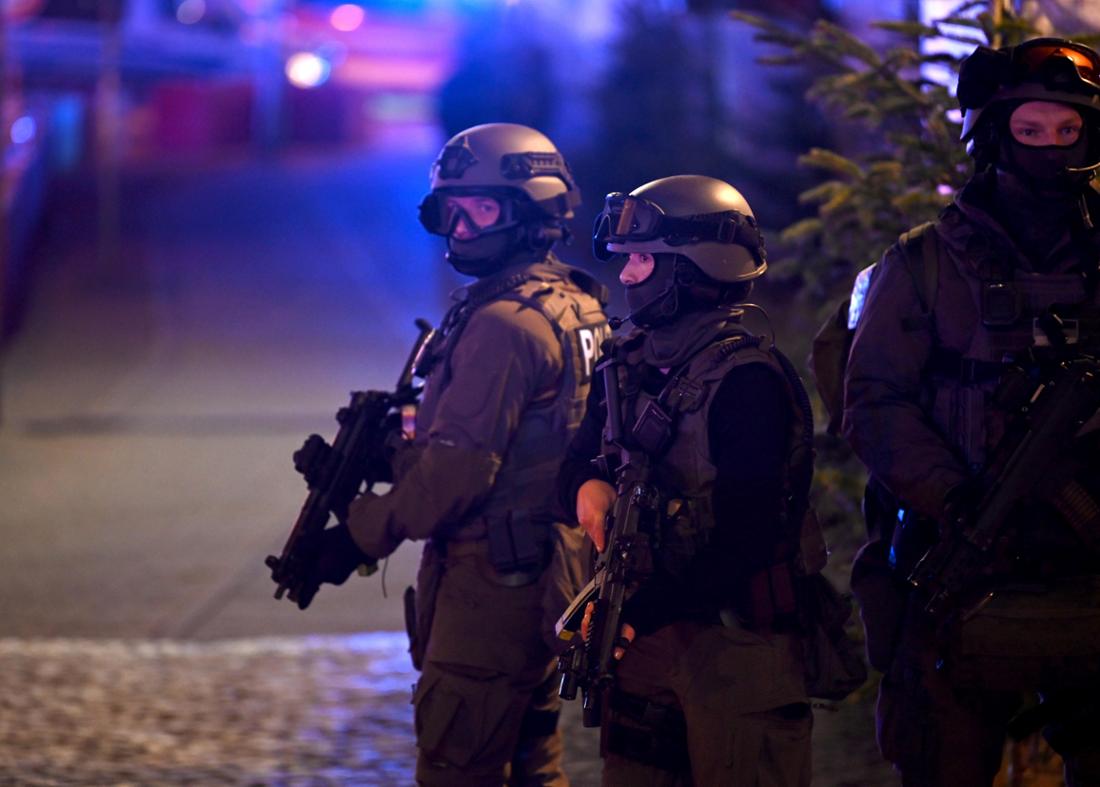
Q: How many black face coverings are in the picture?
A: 3